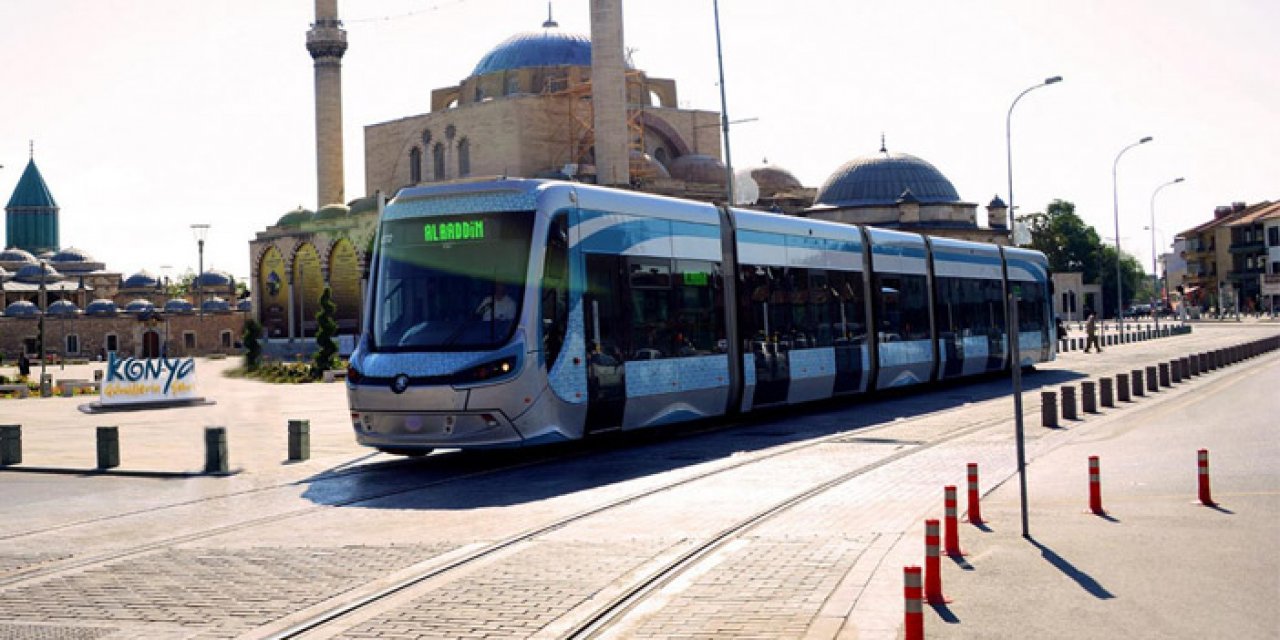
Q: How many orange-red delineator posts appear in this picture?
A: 6